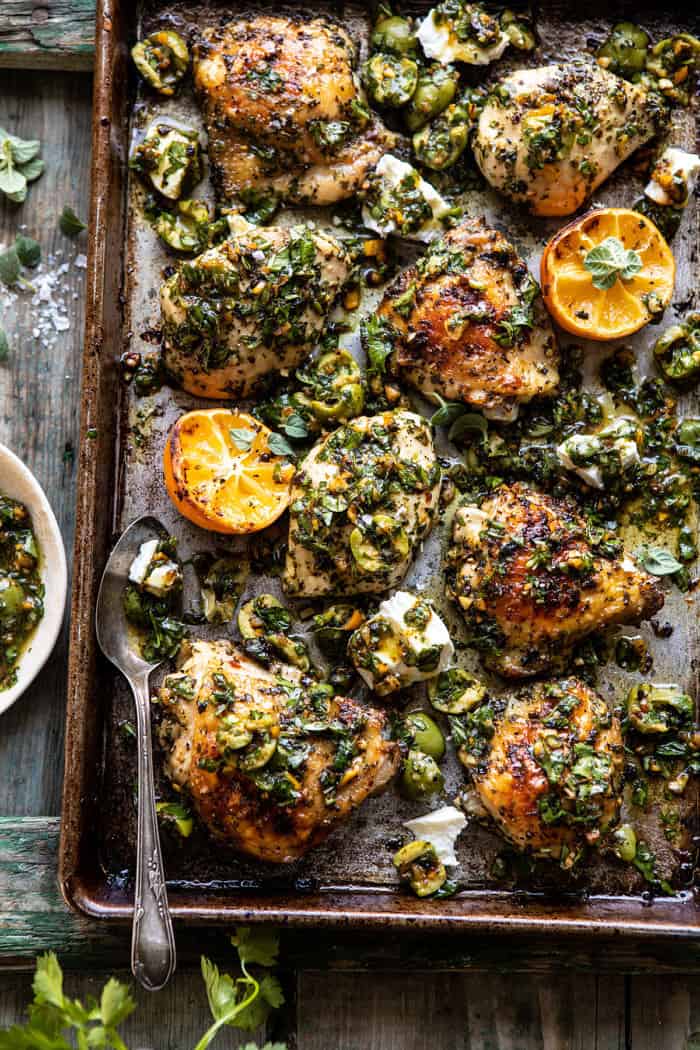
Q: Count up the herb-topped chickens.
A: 8